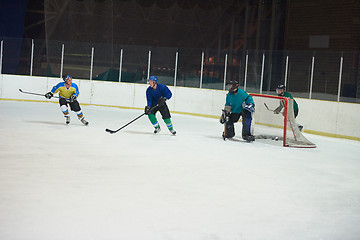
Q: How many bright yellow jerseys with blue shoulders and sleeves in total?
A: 1